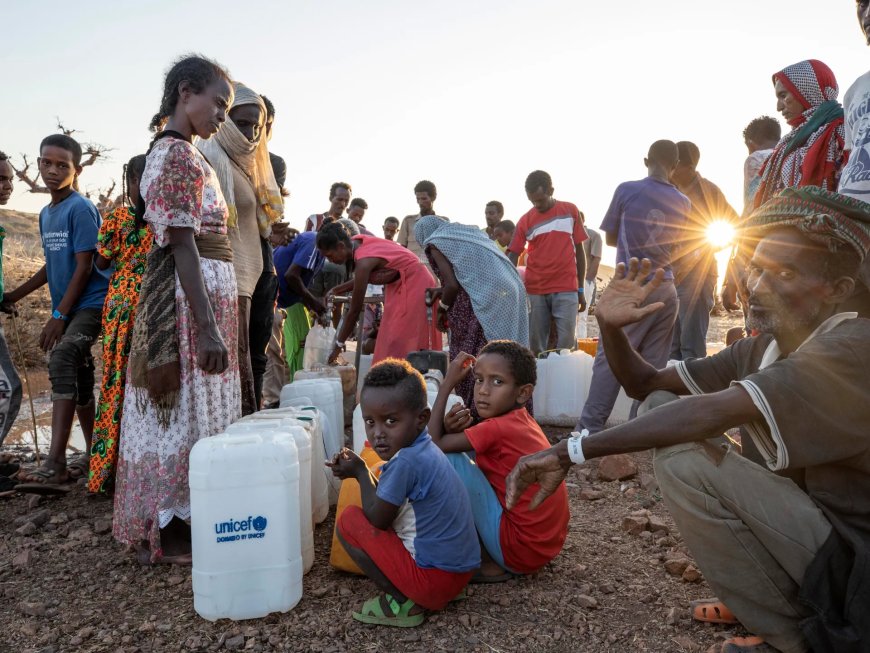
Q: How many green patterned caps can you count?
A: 1